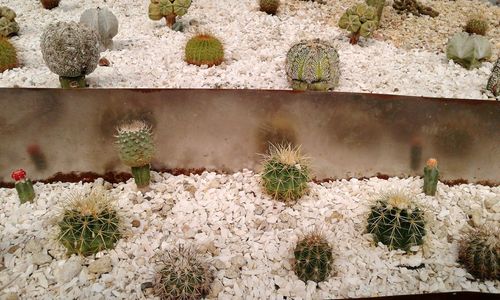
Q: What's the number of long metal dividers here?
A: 1